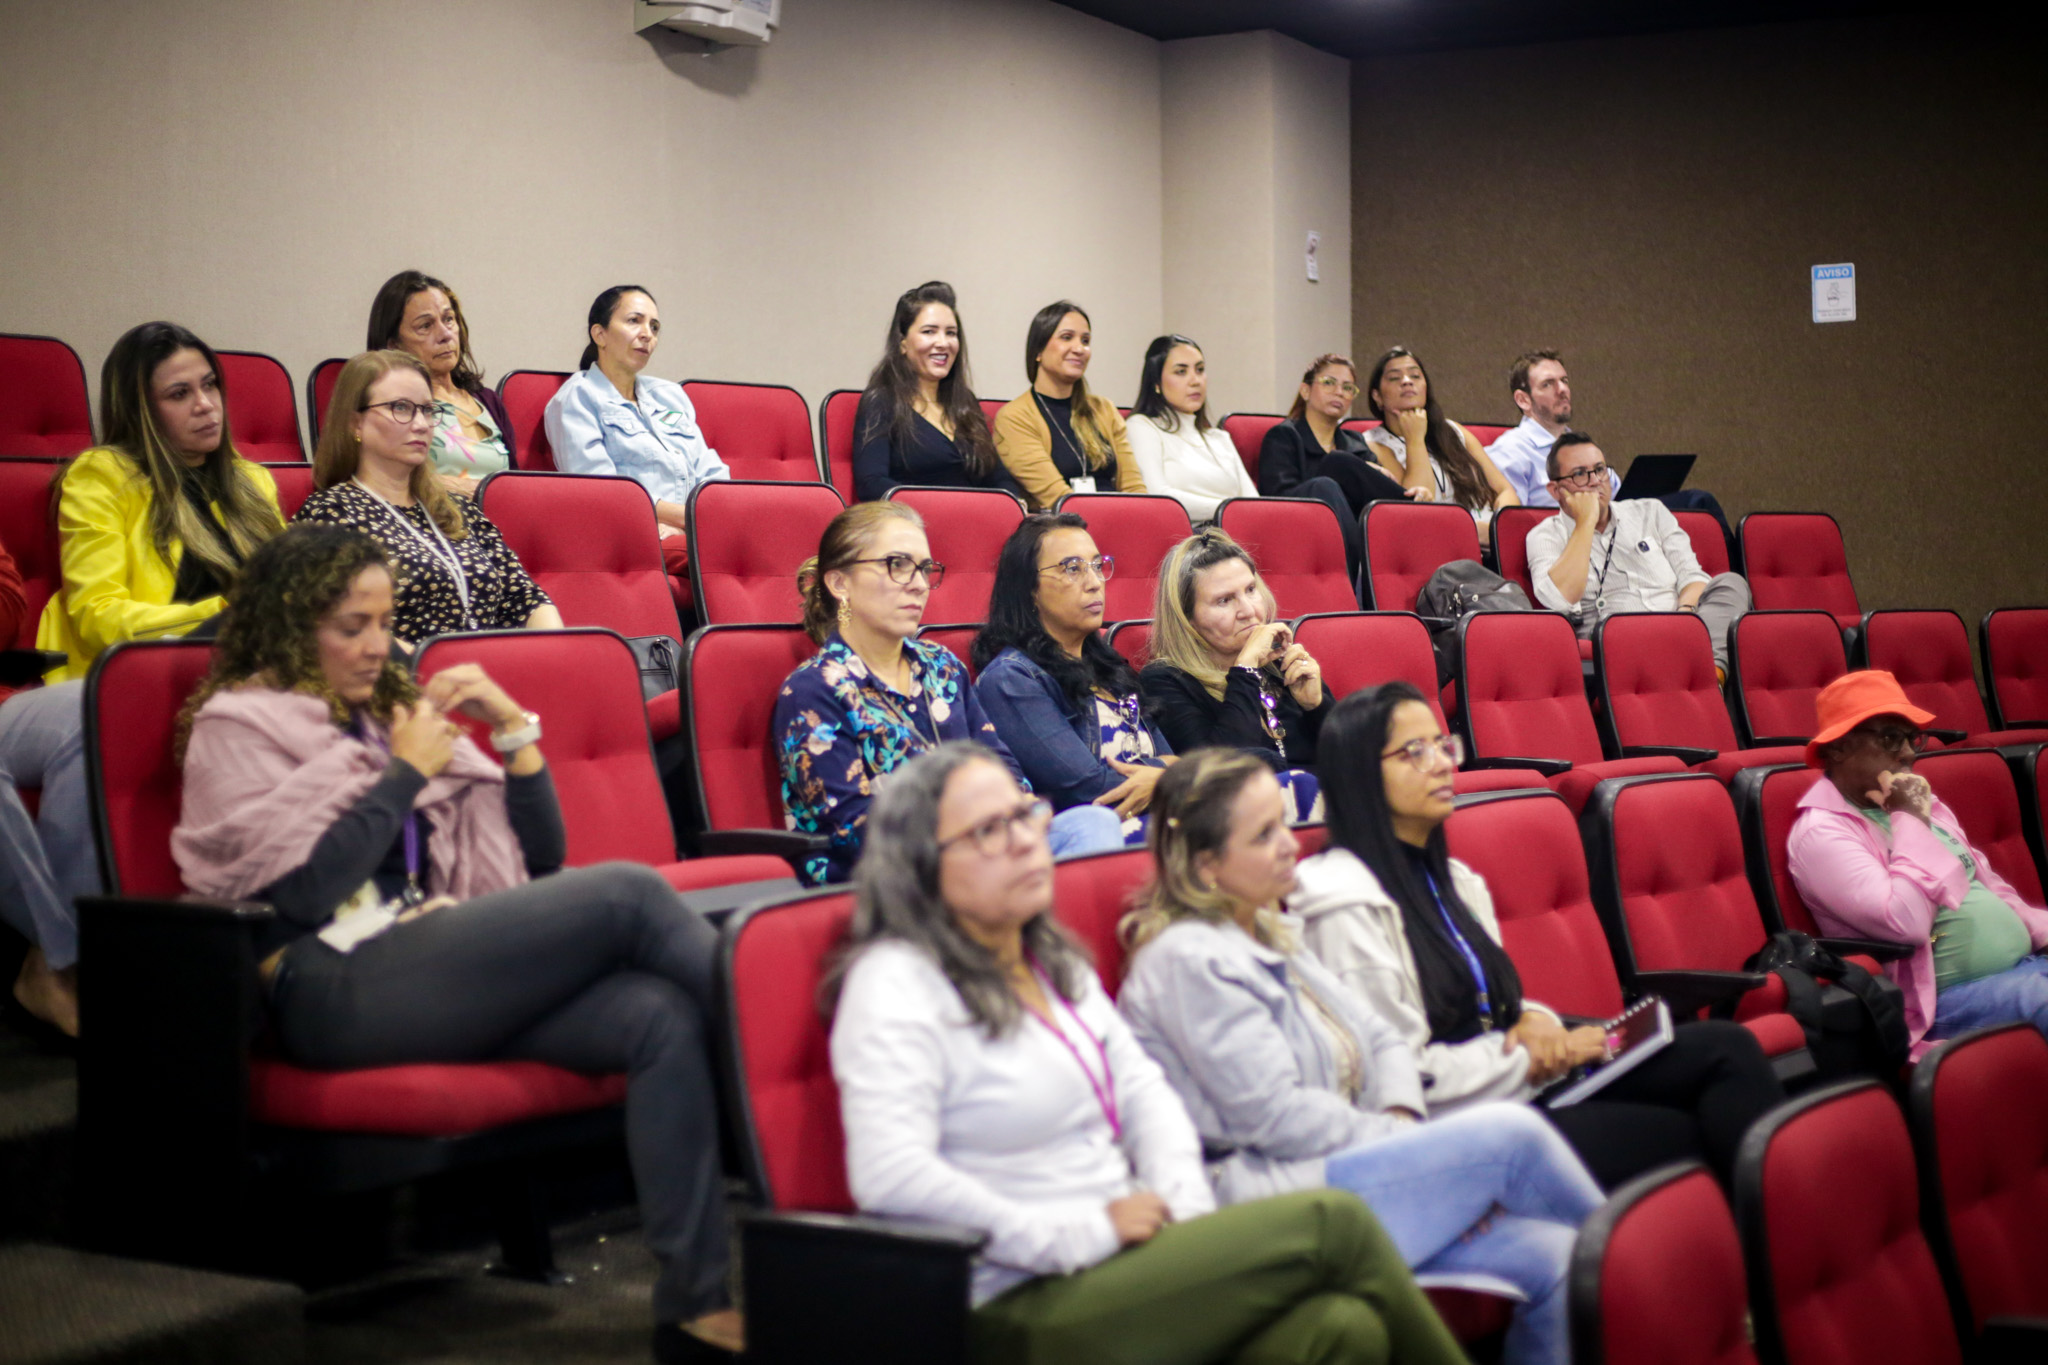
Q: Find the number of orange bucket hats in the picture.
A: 1